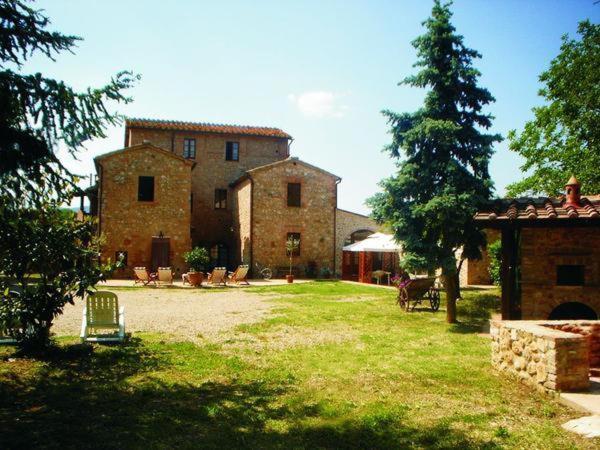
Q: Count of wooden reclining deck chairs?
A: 4